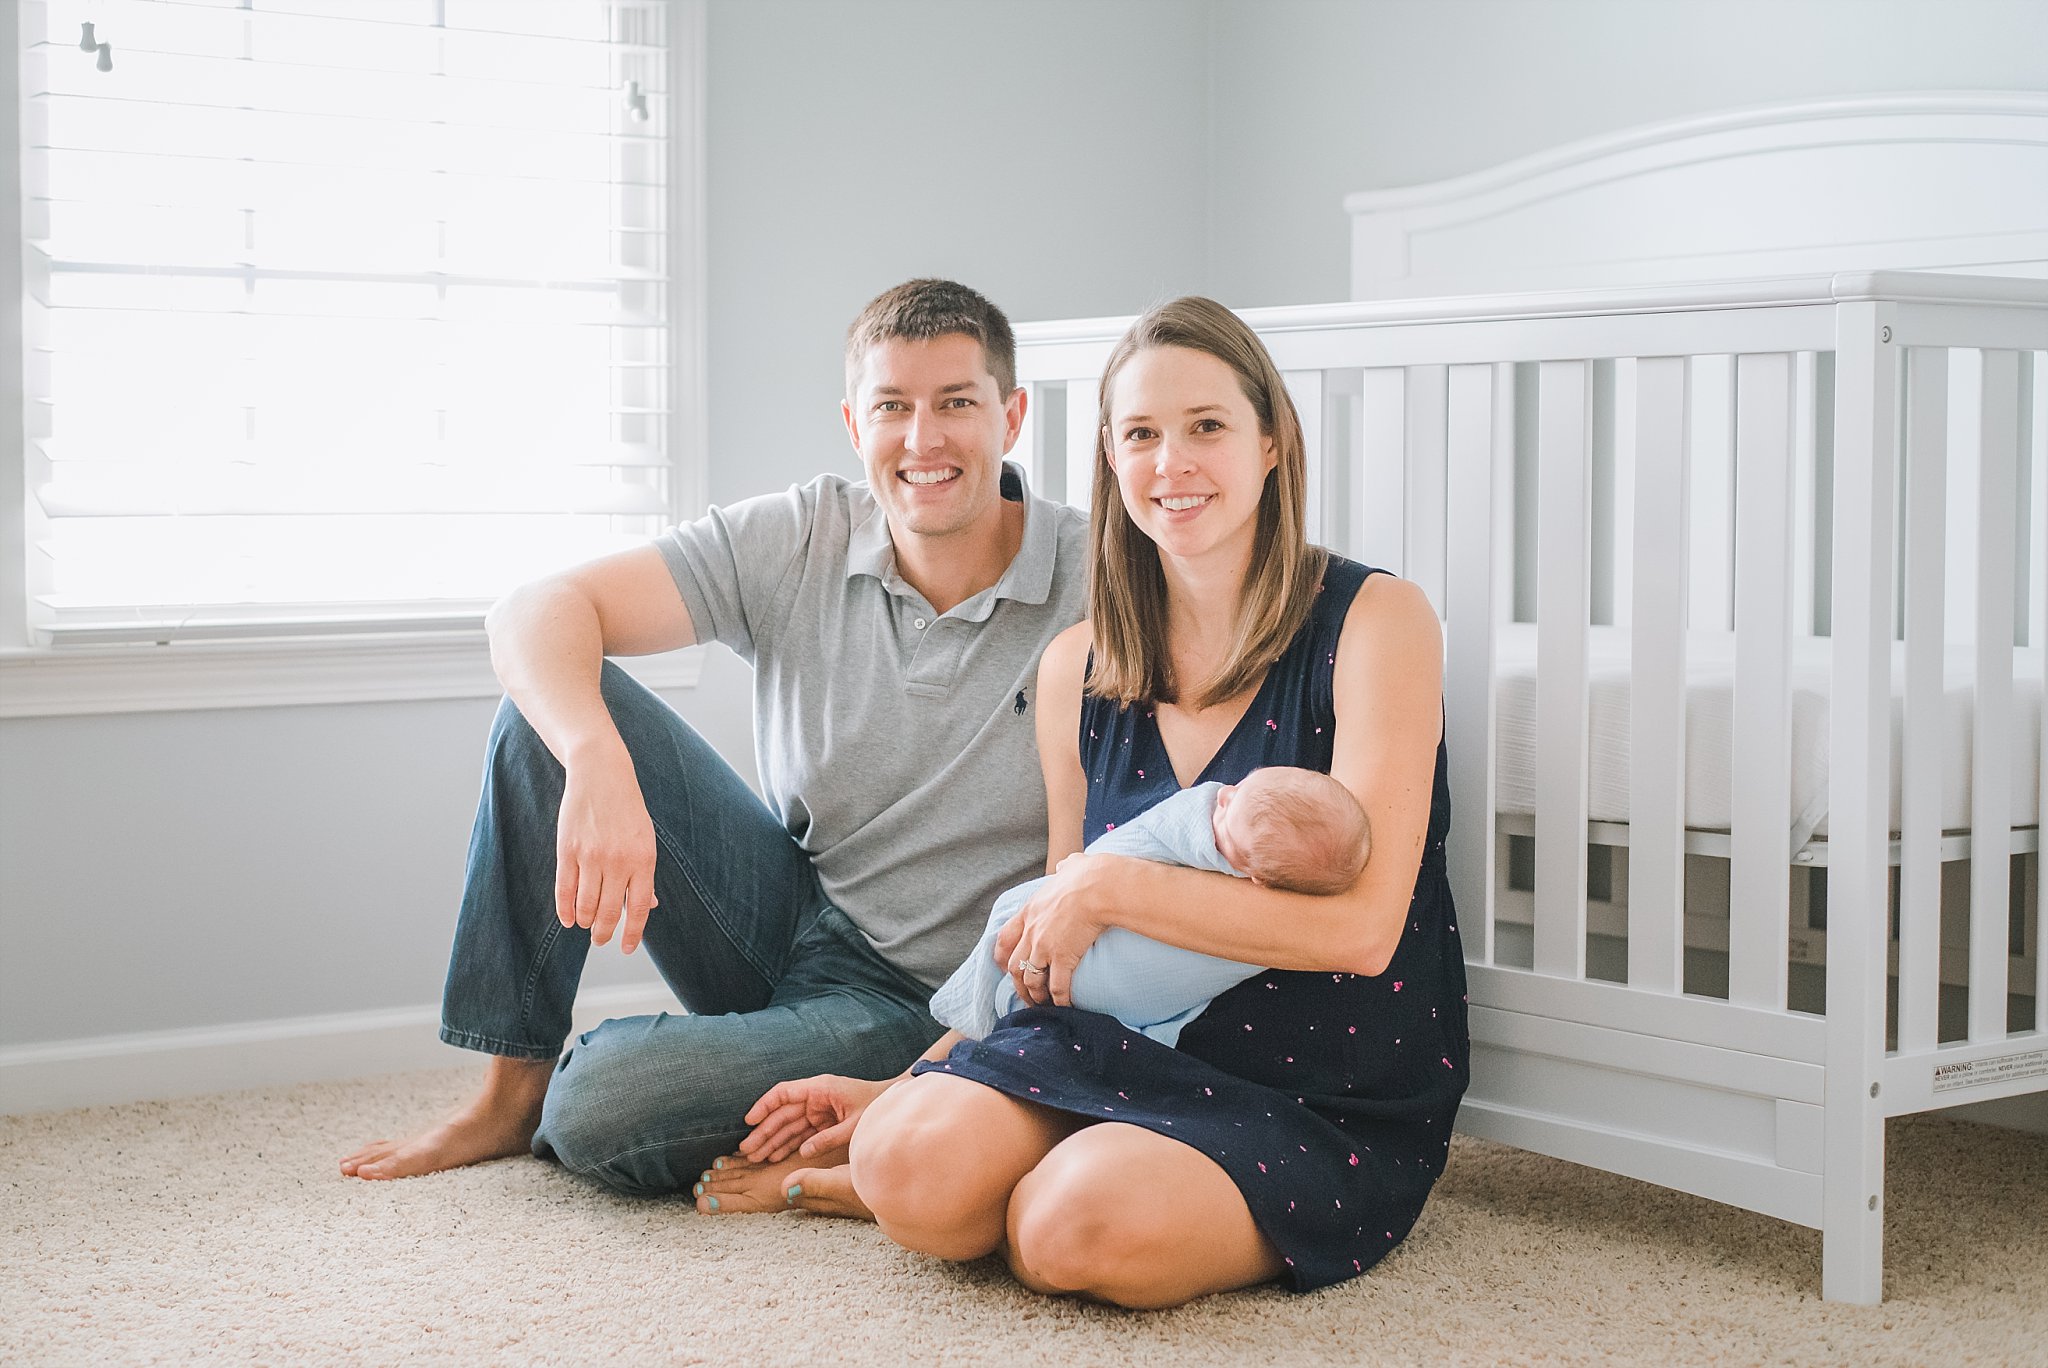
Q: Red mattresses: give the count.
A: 0